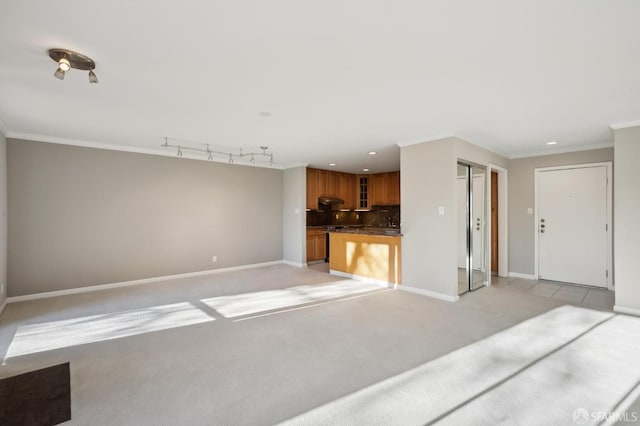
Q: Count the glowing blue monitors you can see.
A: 0